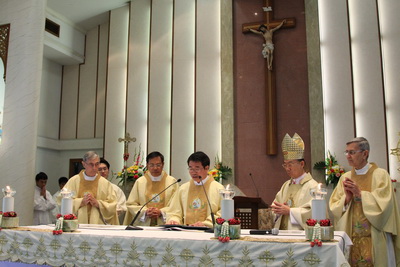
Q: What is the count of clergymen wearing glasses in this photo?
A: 5